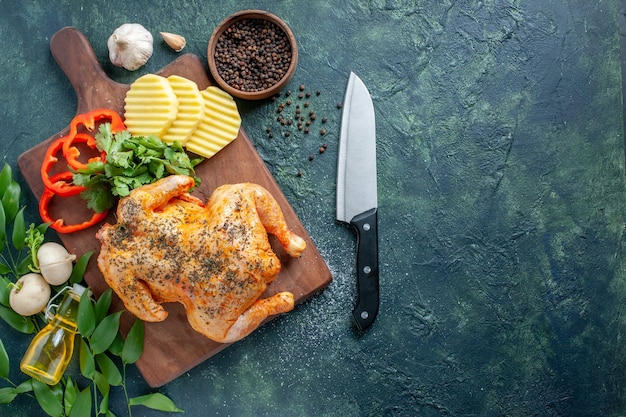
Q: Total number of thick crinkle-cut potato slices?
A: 3